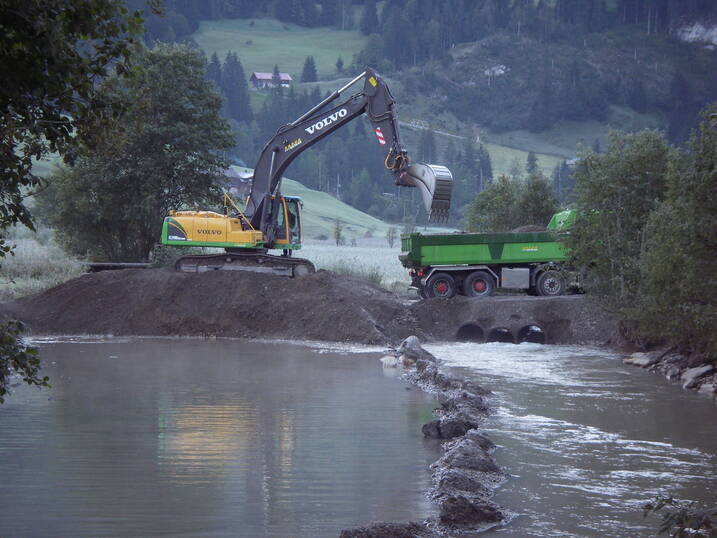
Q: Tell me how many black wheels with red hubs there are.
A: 2